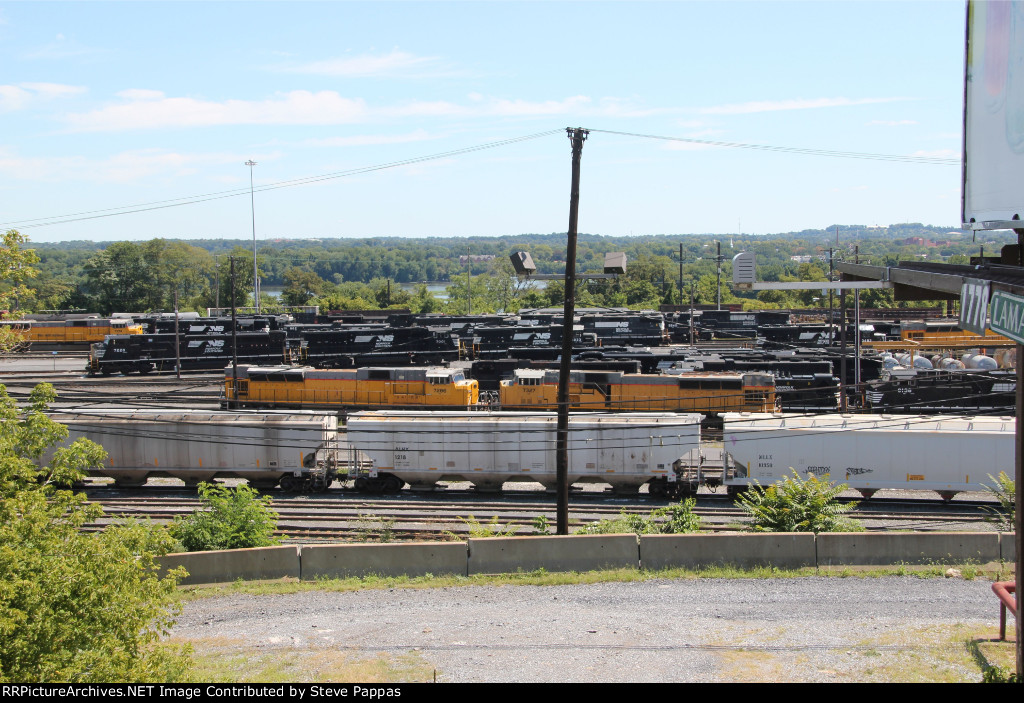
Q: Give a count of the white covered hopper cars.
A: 3